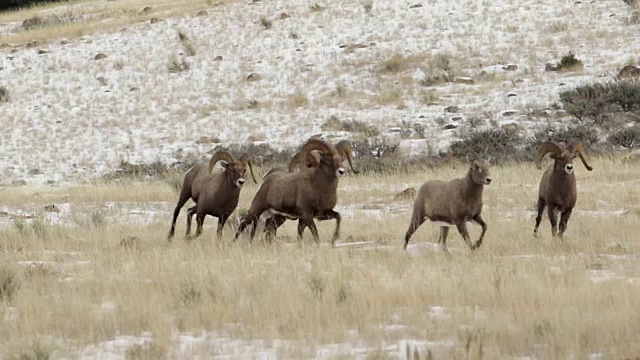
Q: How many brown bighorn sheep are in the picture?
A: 5